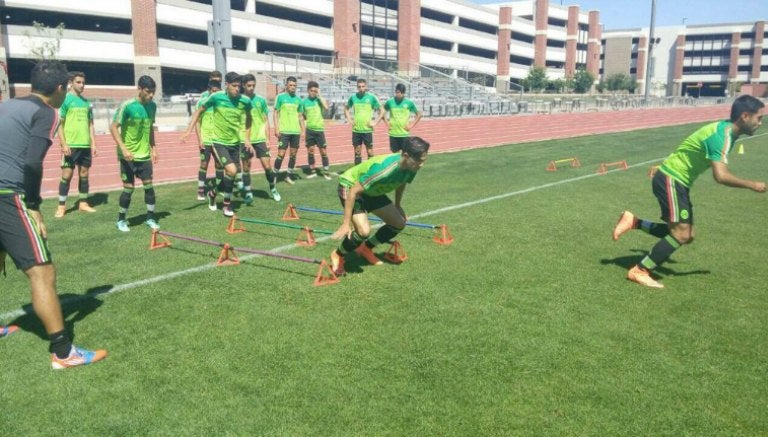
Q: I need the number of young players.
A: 12